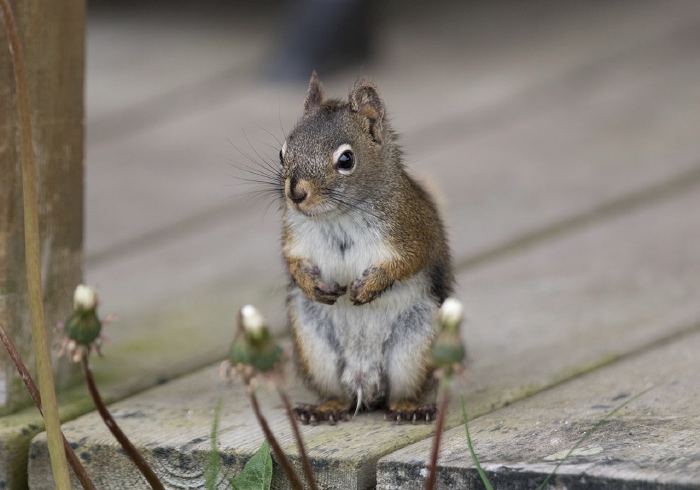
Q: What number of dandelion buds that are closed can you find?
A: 3